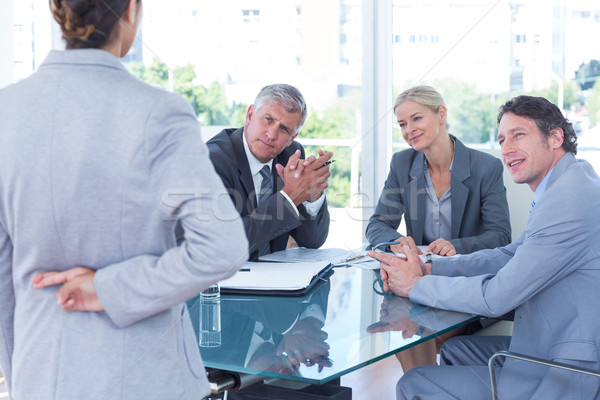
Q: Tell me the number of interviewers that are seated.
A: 3